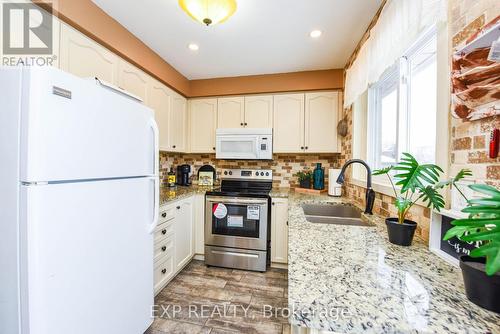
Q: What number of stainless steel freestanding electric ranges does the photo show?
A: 1